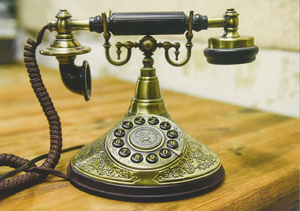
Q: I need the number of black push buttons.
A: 12